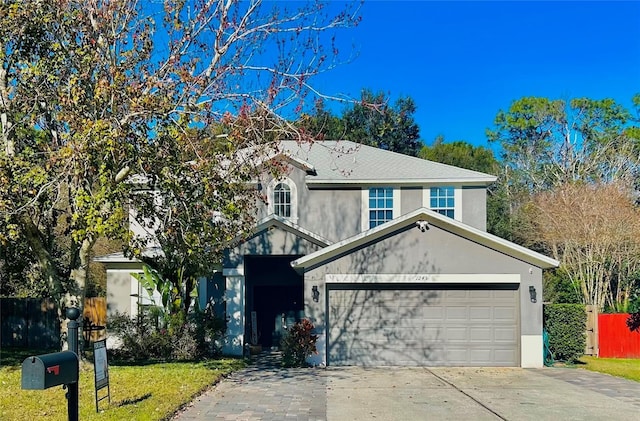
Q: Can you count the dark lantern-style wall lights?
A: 2